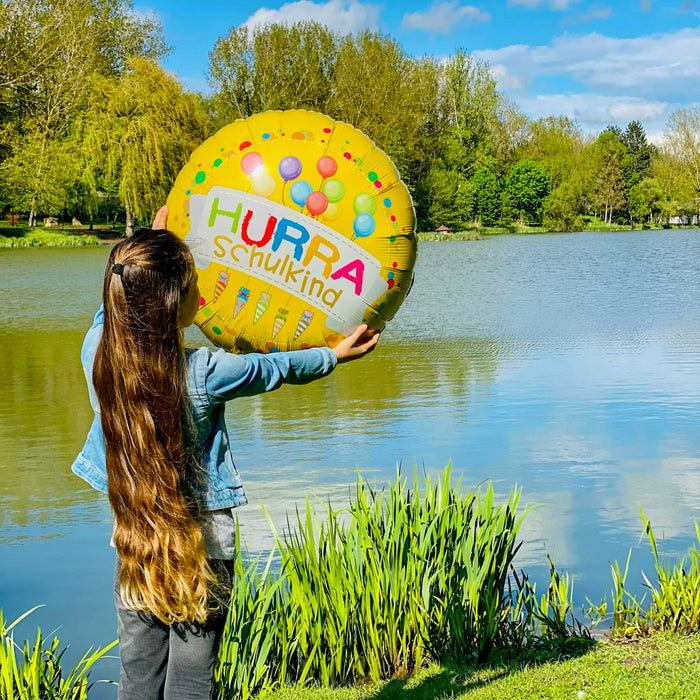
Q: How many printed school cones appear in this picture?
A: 5